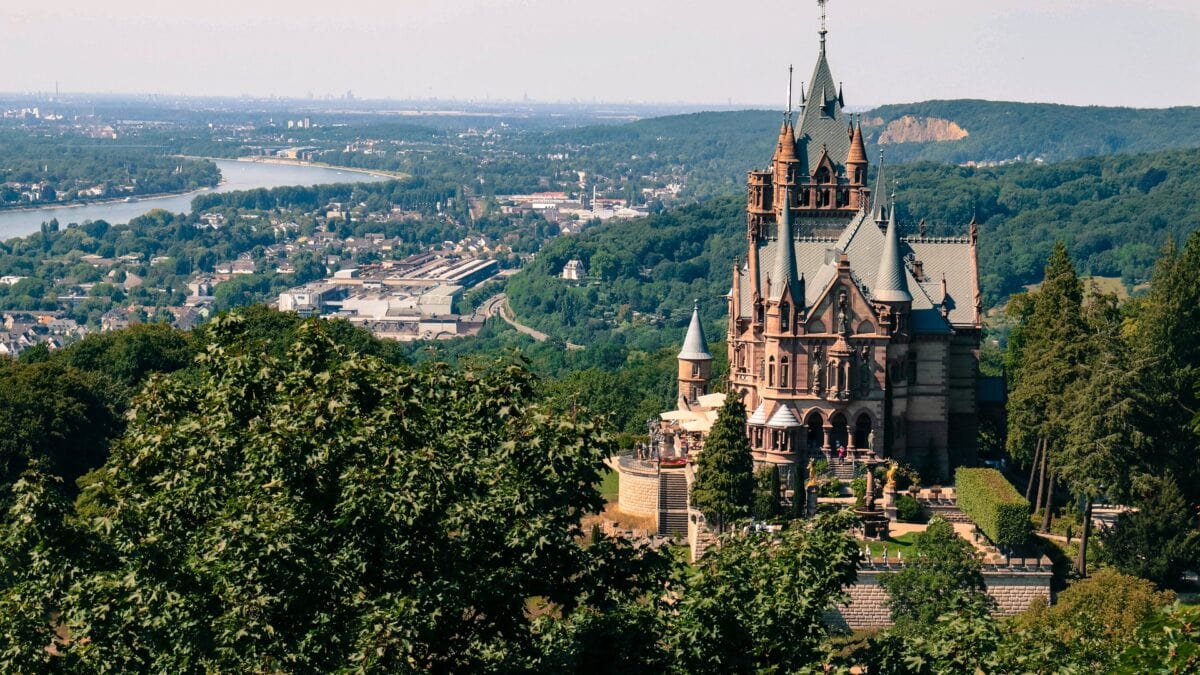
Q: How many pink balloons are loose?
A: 0